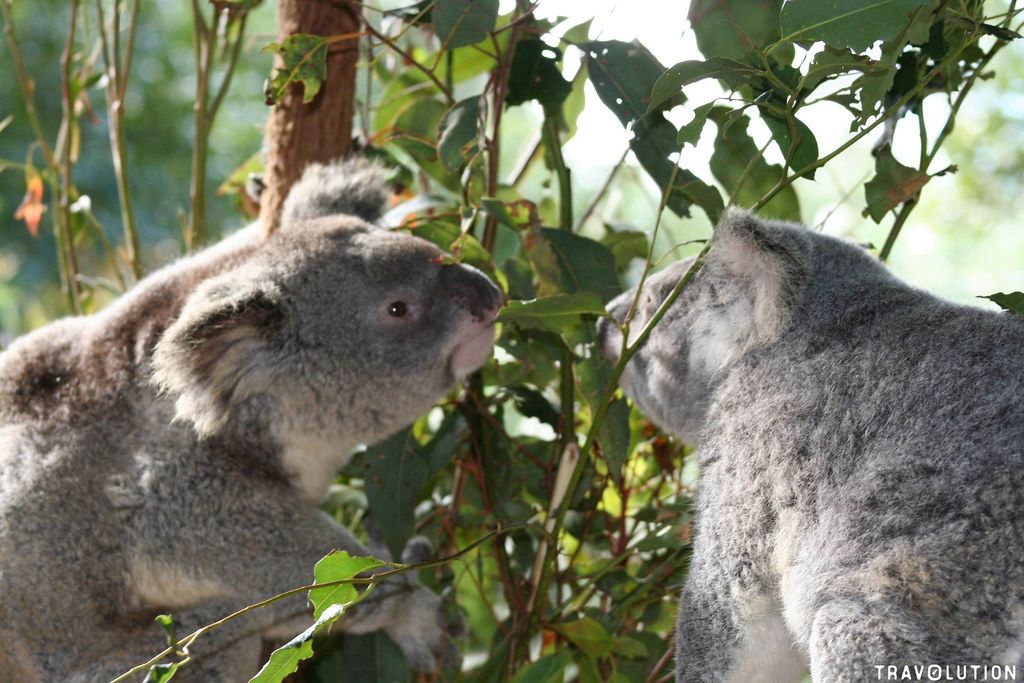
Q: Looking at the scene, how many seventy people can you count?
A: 0